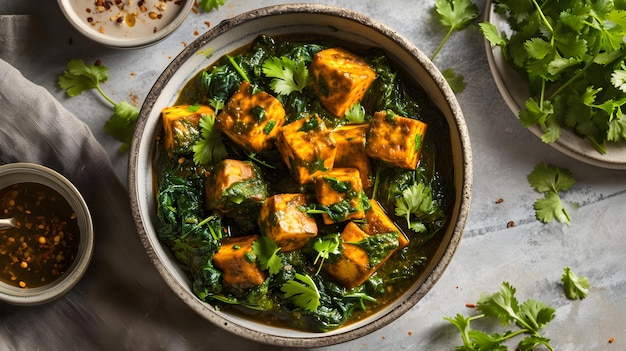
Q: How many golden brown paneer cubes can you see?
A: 12